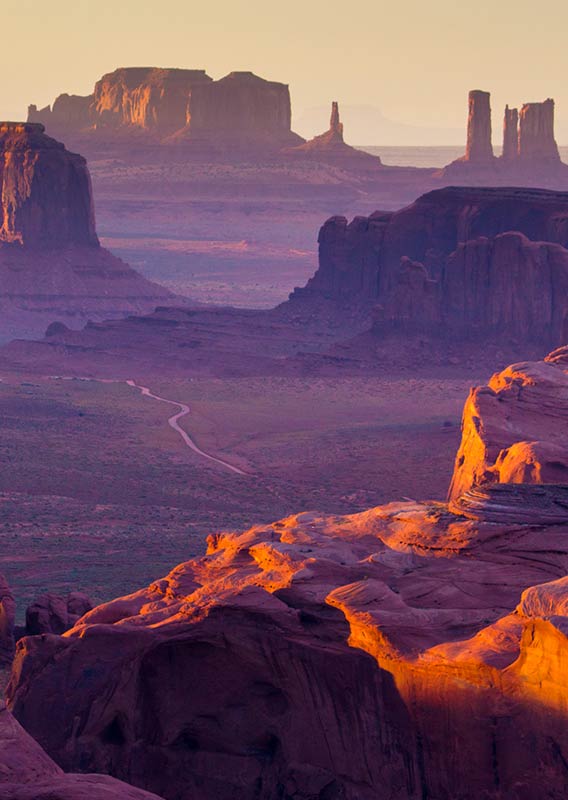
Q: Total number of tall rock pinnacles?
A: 4